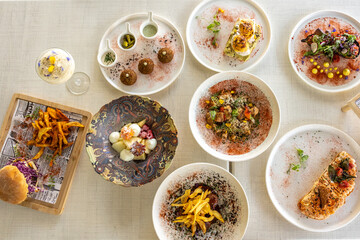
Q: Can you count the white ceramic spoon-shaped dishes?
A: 3